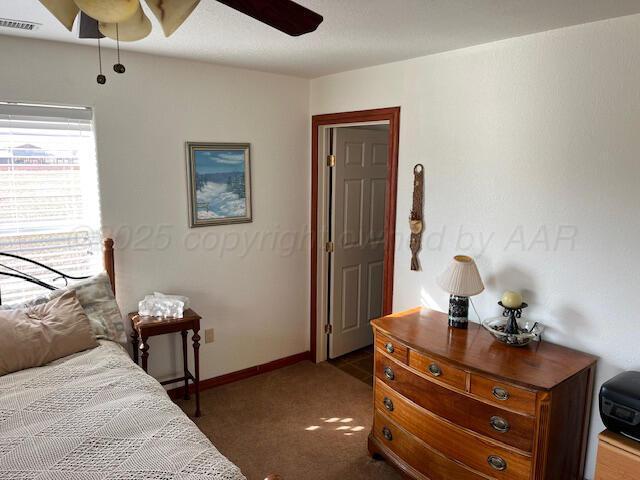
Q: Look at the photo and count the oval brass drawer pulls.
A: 8